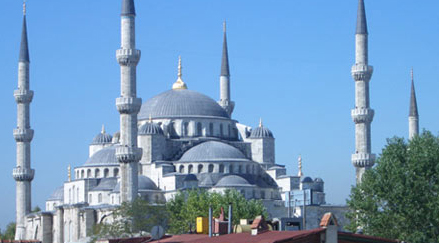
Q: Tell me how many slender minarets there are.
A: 5